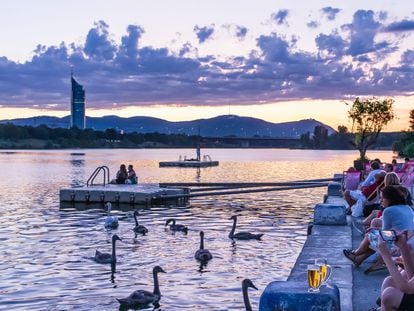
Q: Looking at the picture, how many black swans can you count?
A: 7